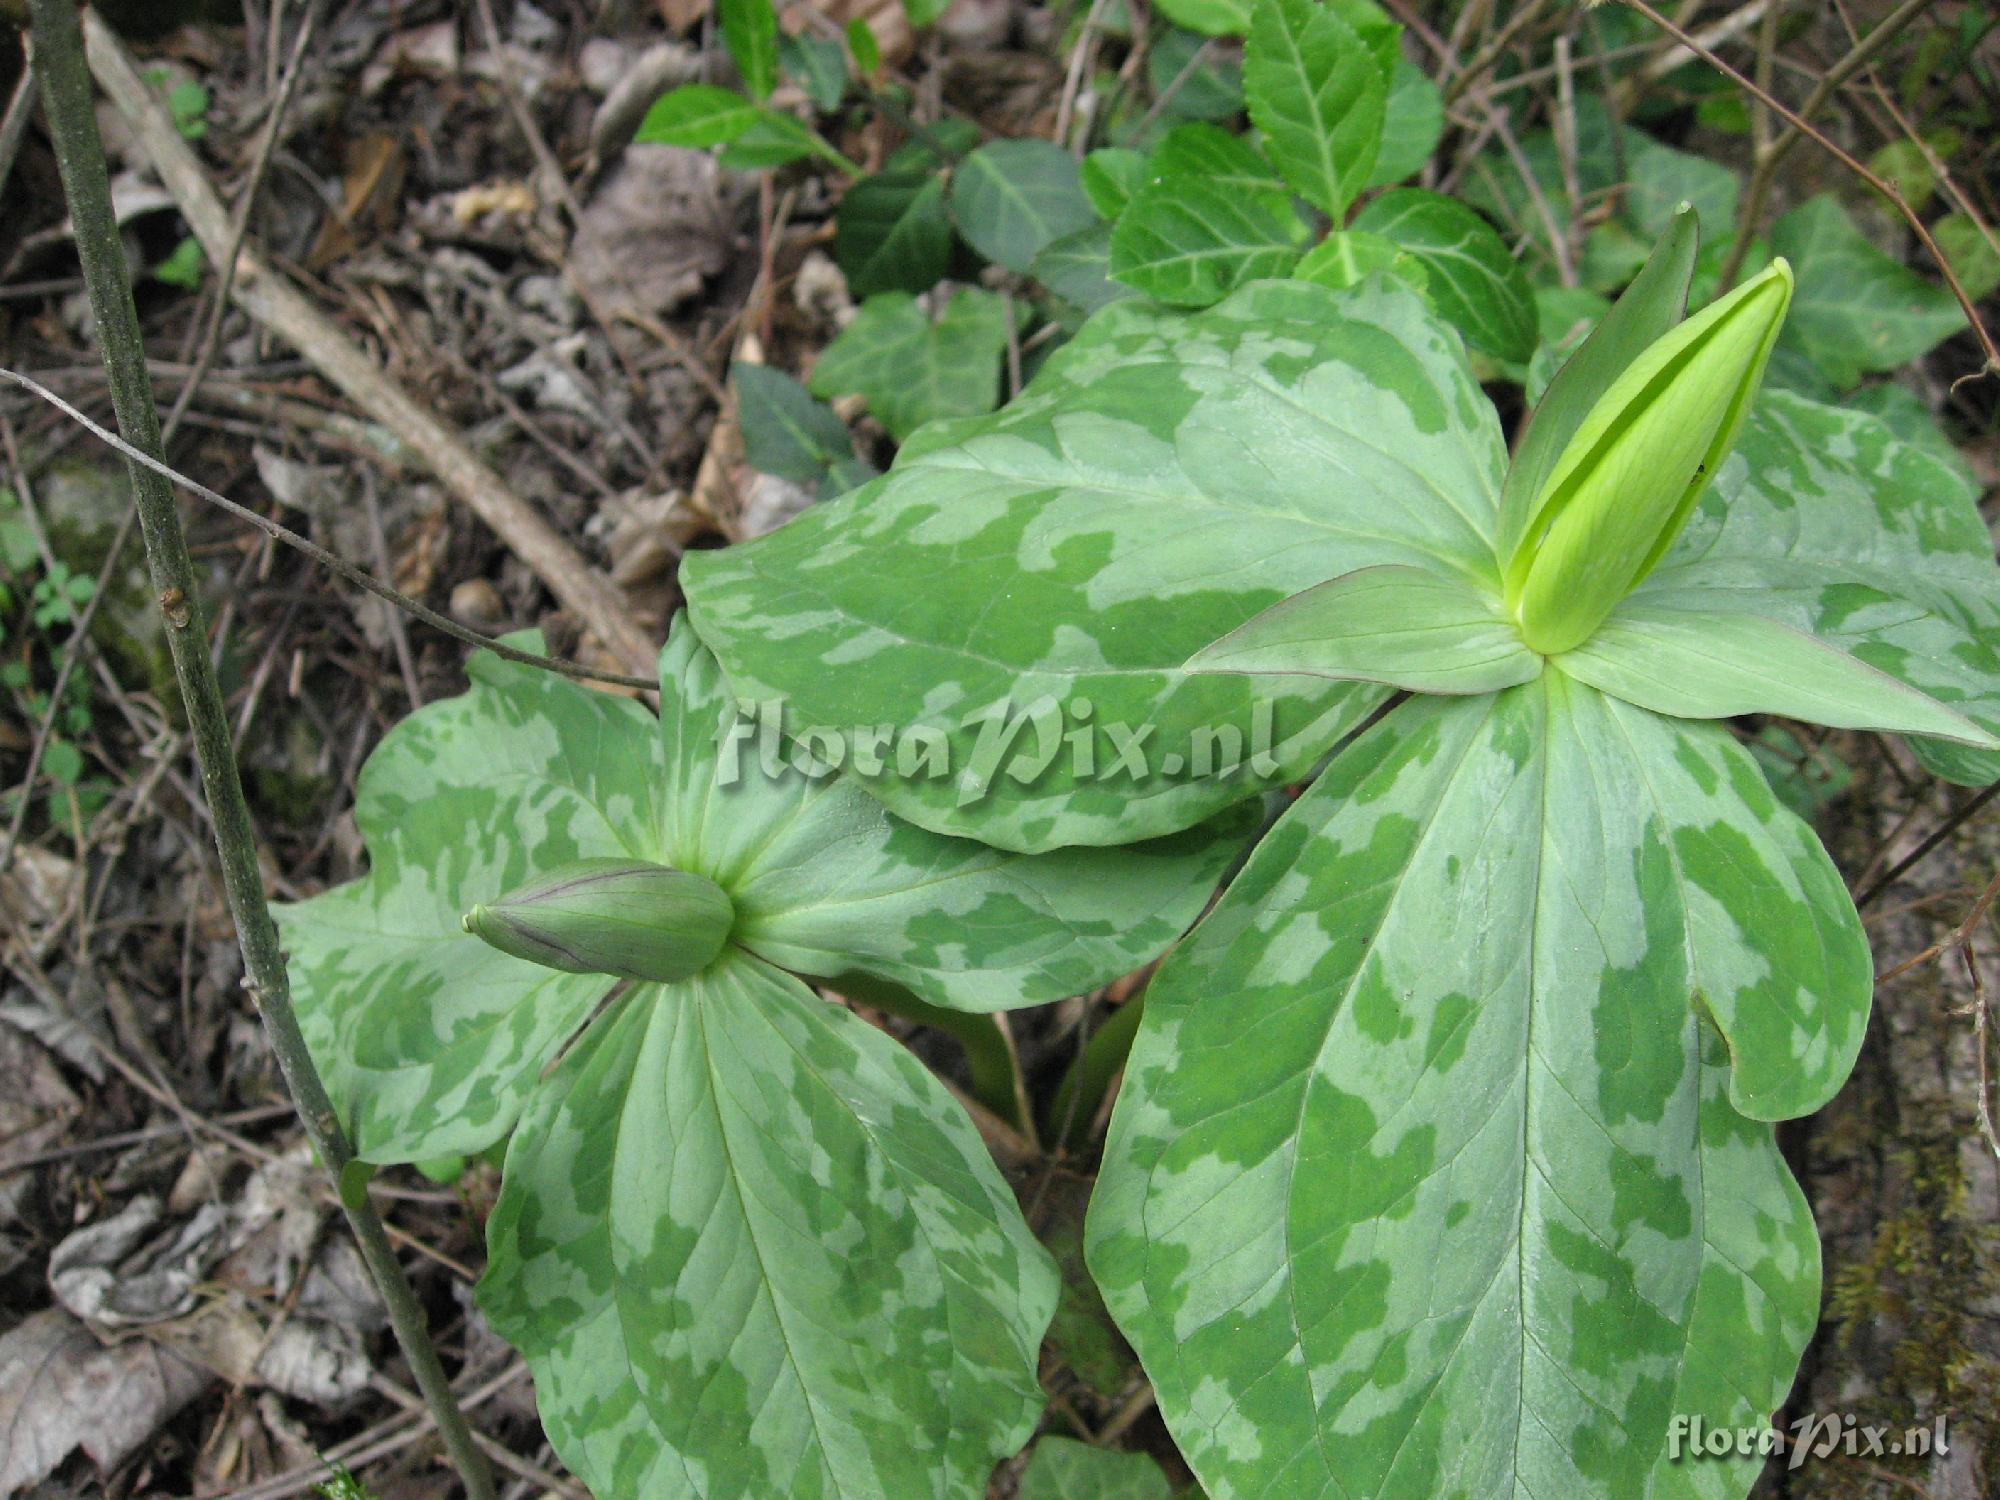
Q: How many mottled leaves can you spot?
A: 6